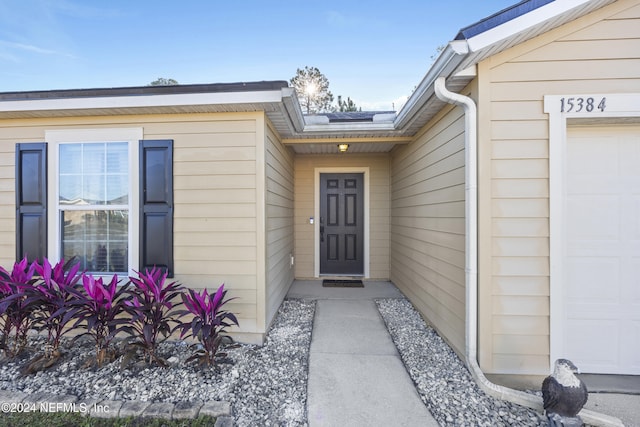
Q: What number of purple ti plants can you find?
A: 5